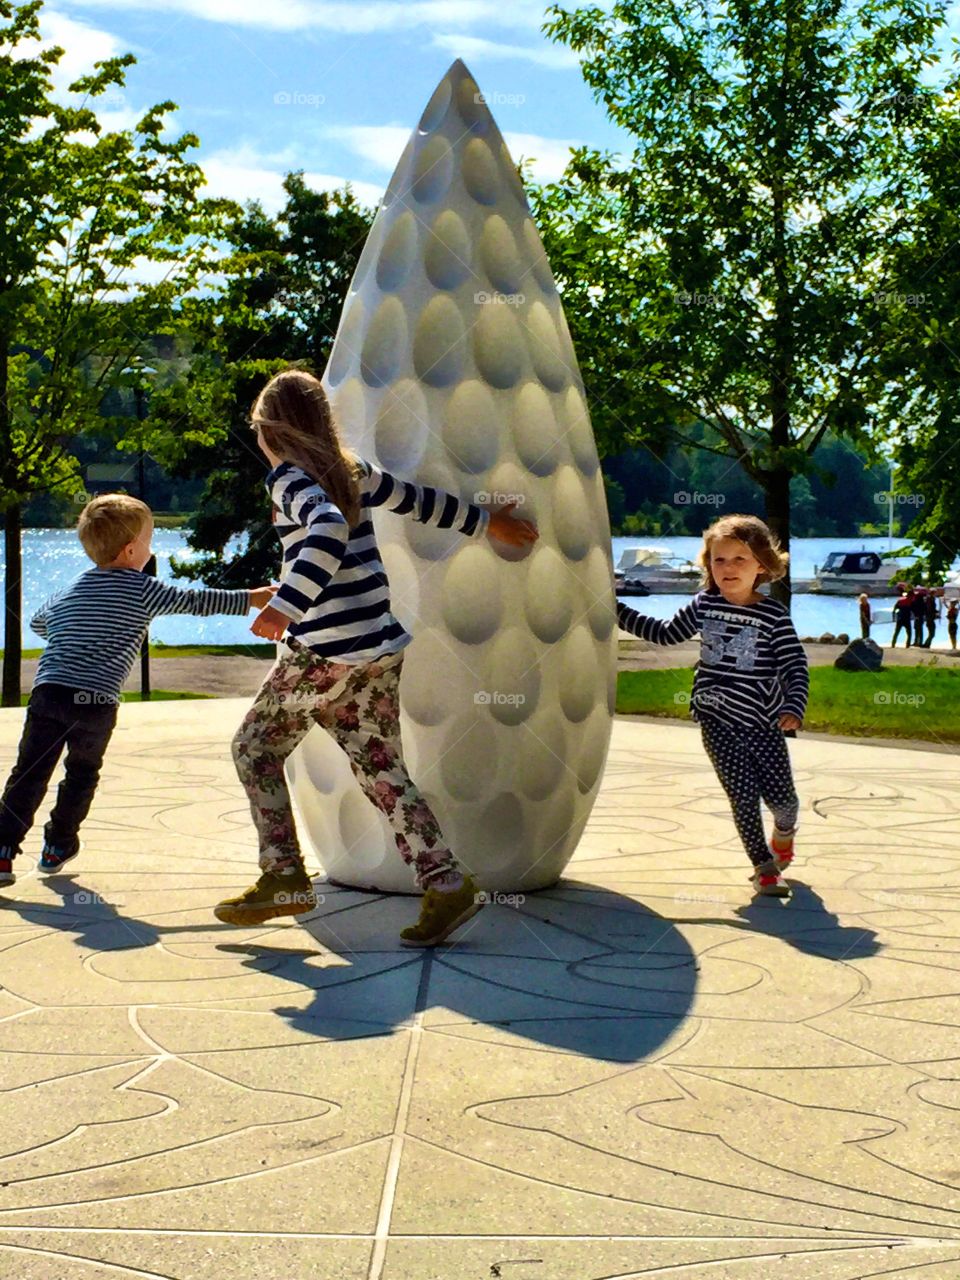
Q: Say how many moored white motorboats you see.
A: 2